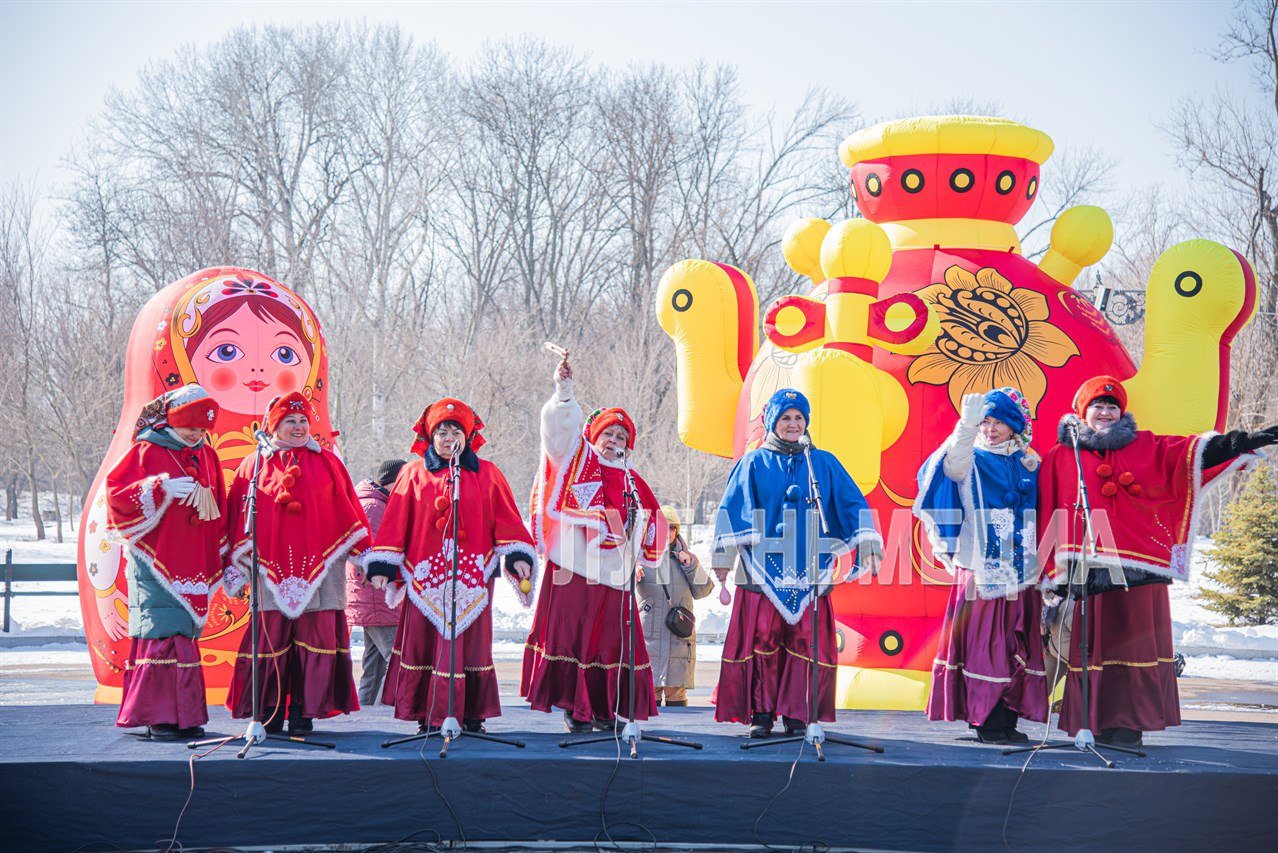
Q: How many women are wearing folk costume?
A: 7